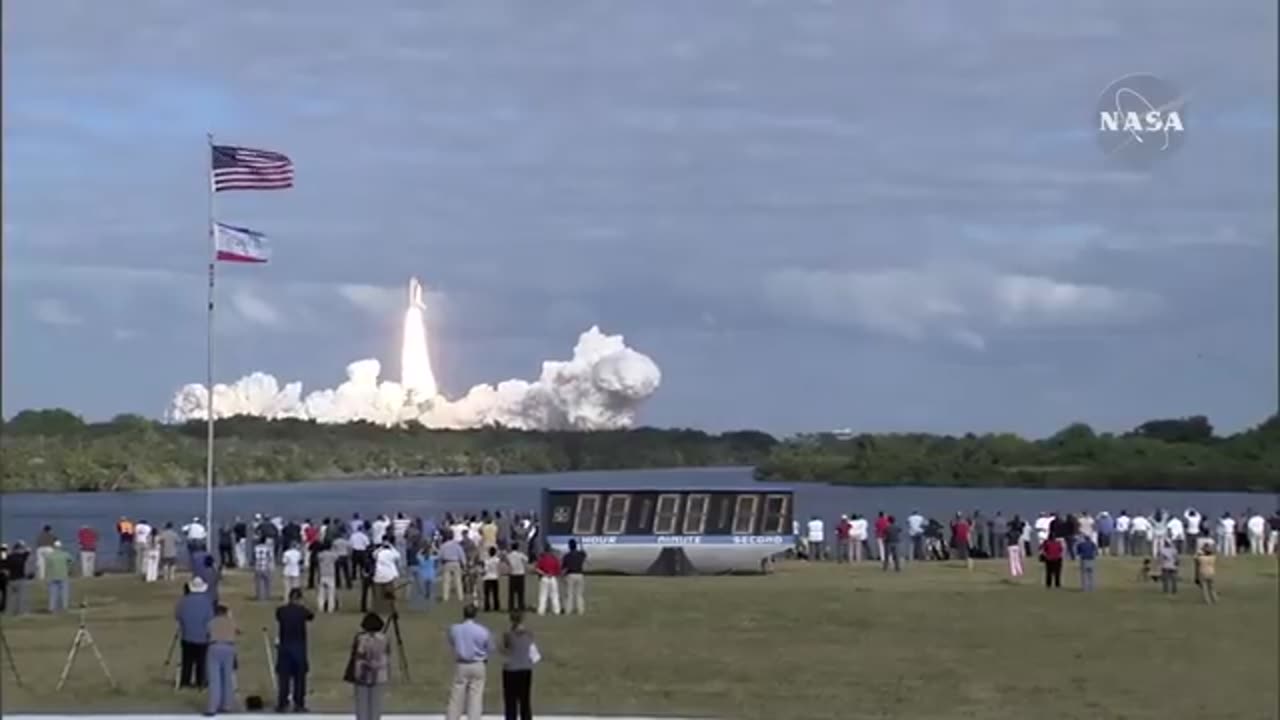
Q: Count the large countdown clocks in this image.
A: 1